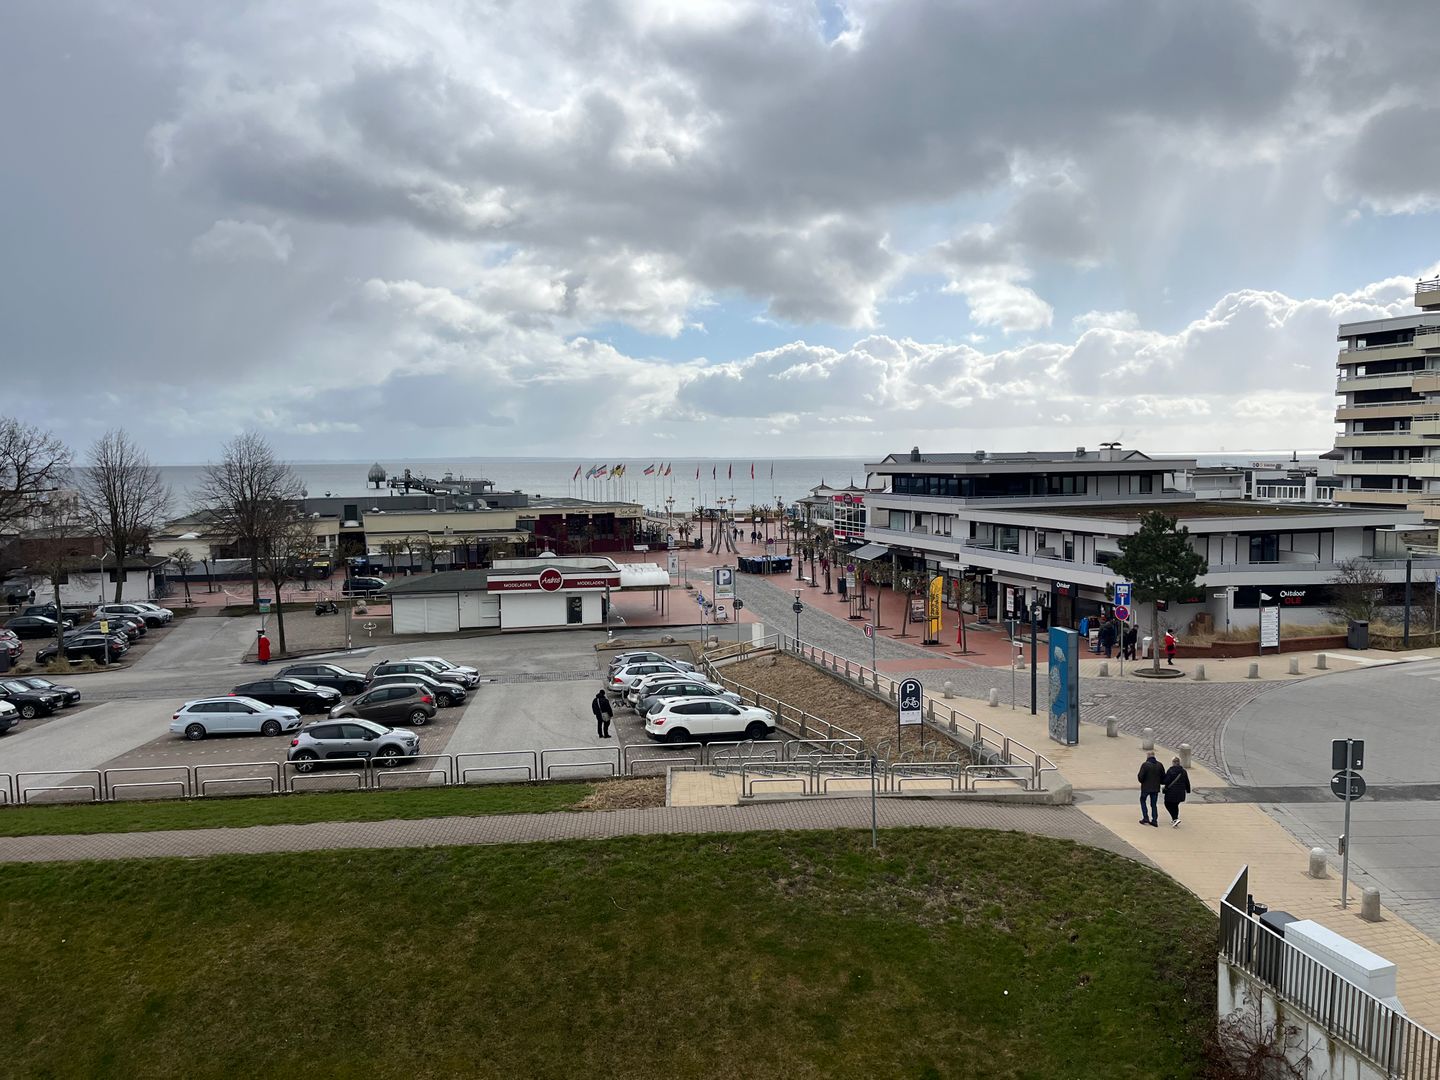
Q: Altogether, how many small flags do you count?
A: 14